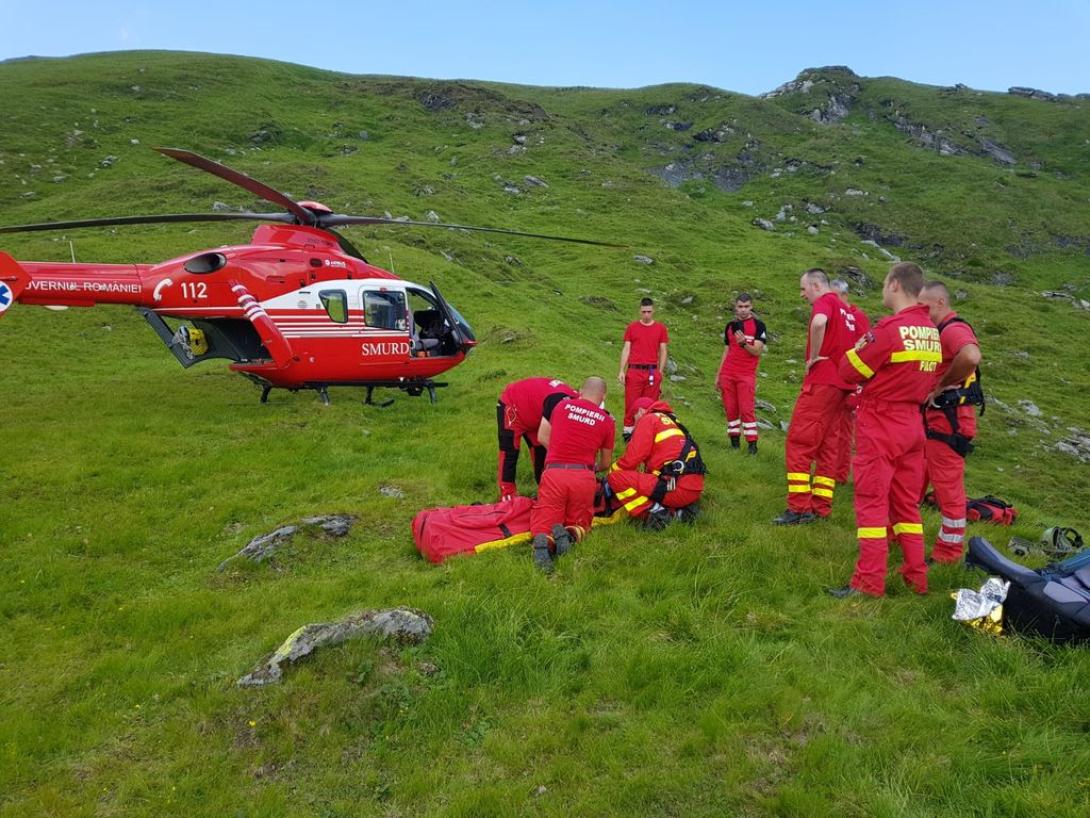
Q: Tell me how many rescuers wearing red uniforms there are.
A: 9